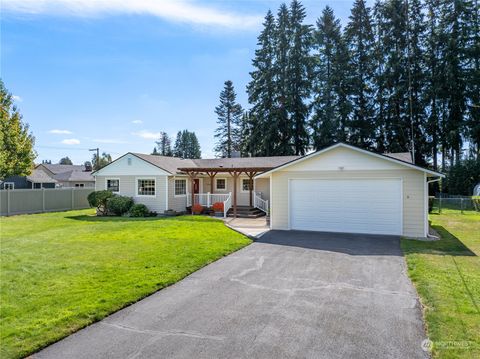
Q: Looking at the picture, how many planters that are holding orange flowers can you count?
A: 2